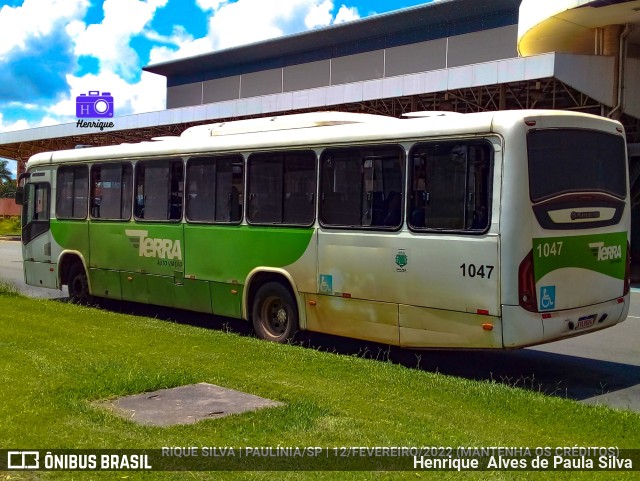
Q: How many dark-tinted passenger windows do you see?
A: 7